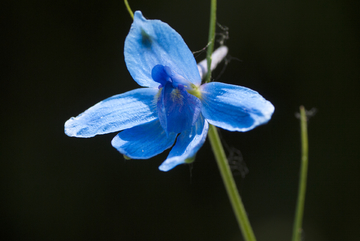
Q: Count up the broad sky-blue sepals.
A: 5